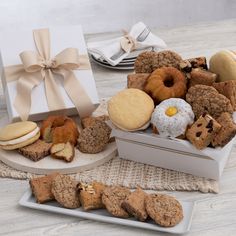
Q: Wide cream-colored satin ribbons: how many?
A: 1